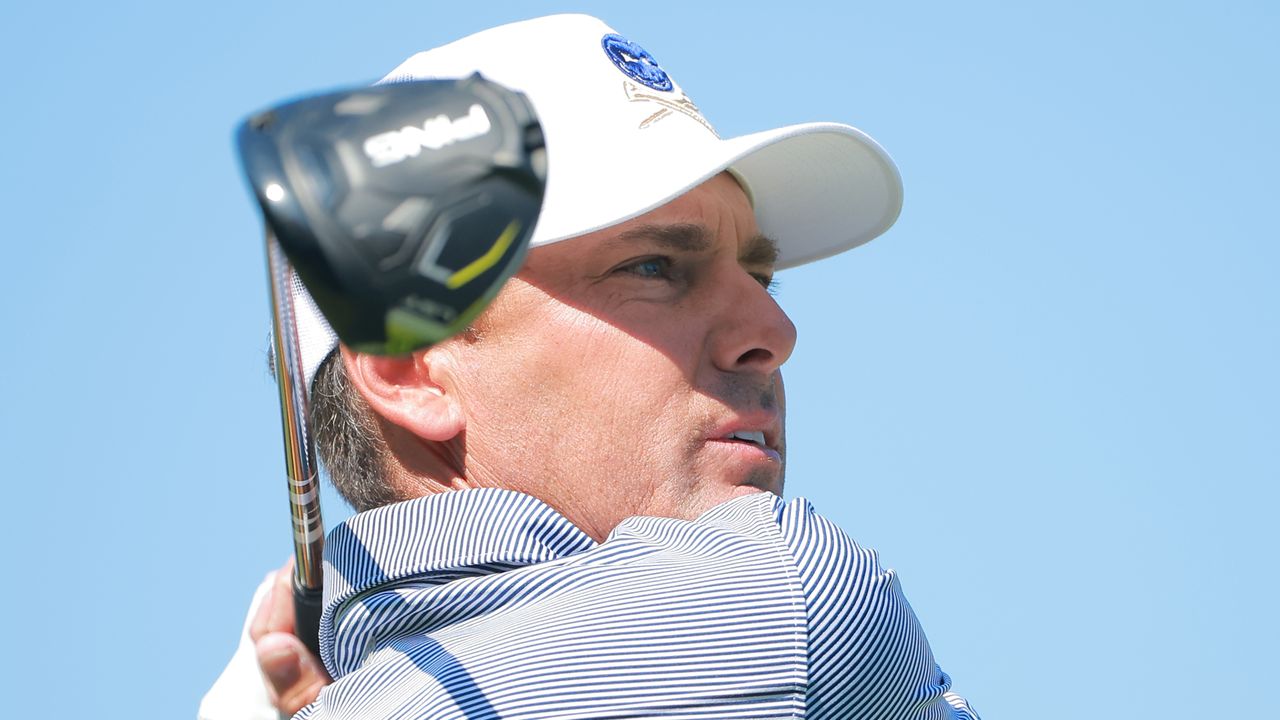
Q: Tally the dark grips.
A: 1